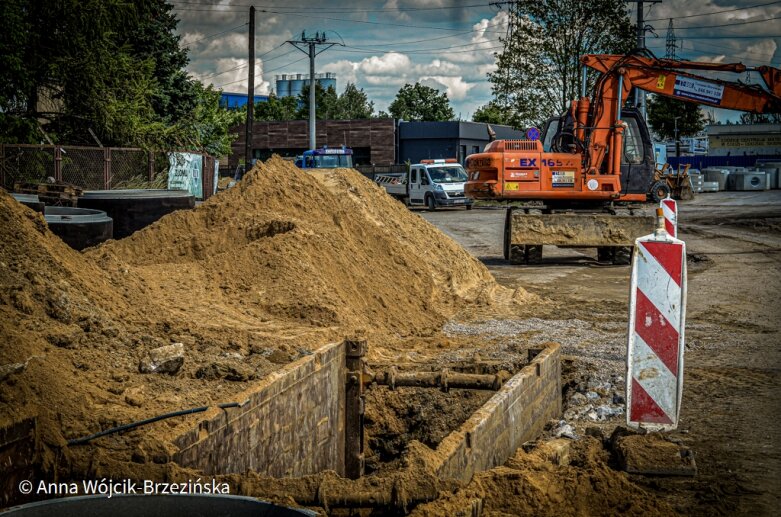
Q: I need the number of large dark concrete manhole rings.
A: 3